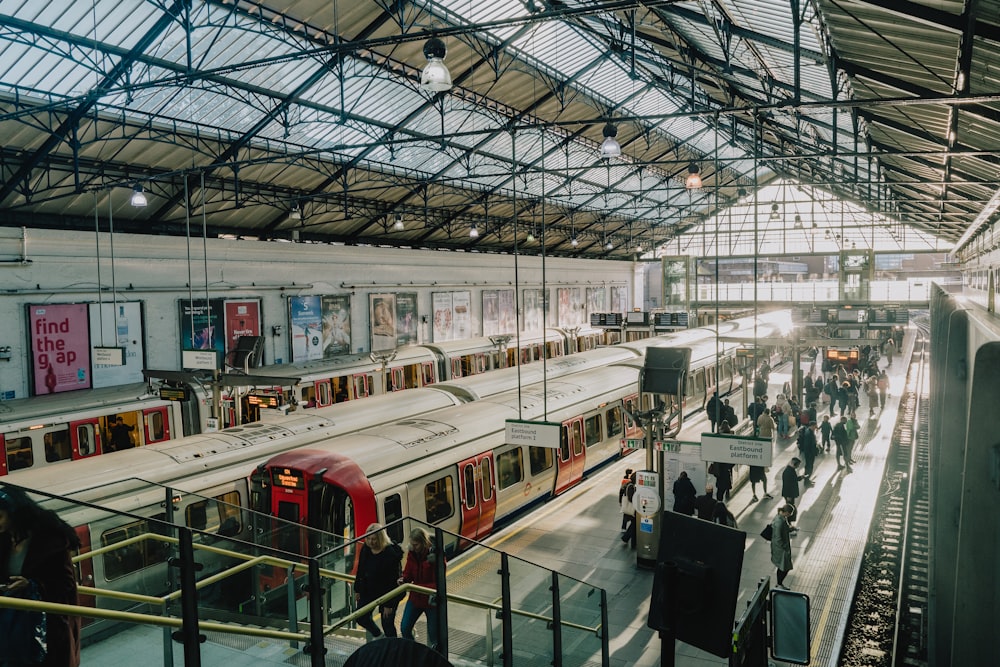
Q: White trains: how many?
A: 3